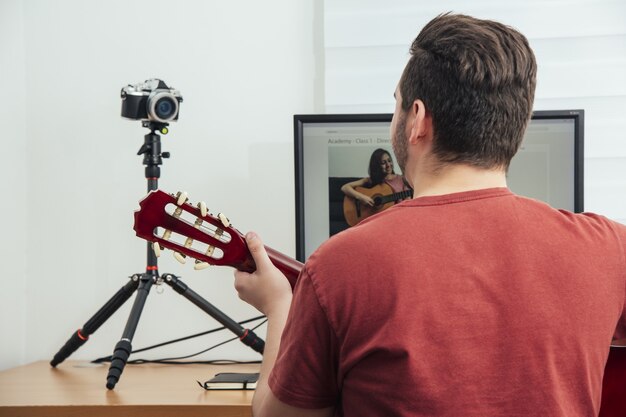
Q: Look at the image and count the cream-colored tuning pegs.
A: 6